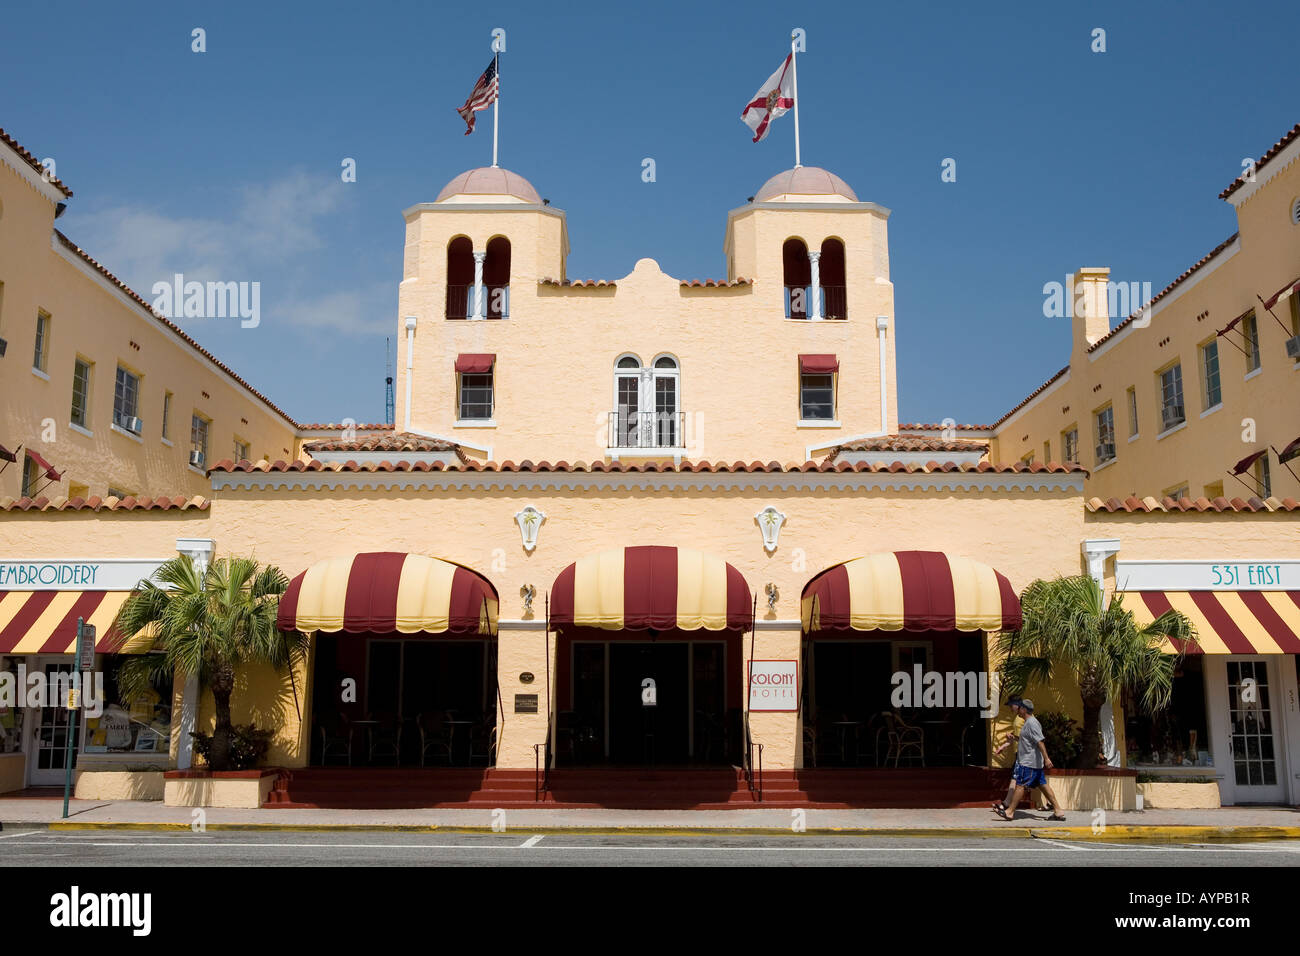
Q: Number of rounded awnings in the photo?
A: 3